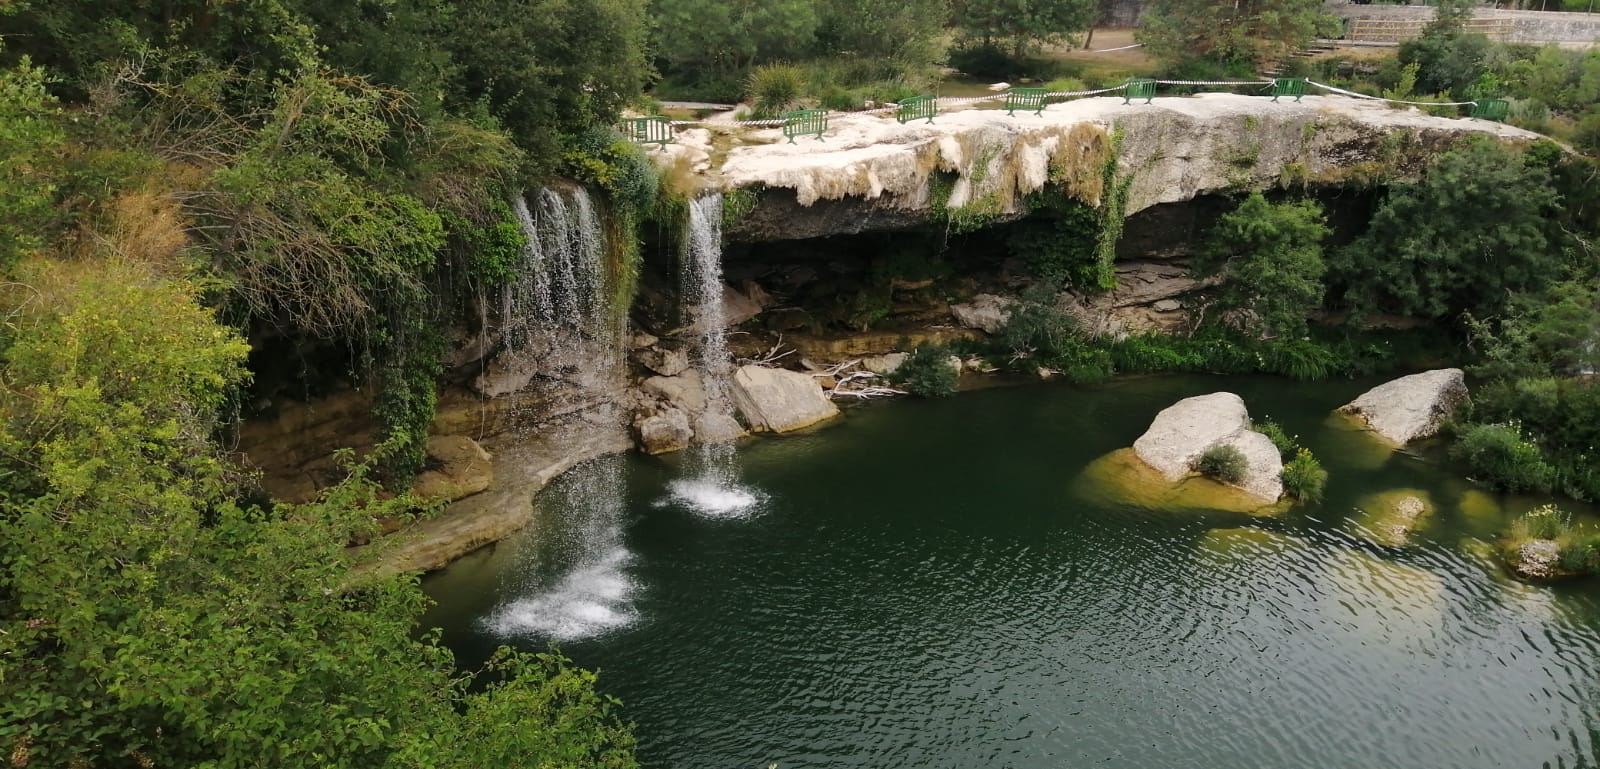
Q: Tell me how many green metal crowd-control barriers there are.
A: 7